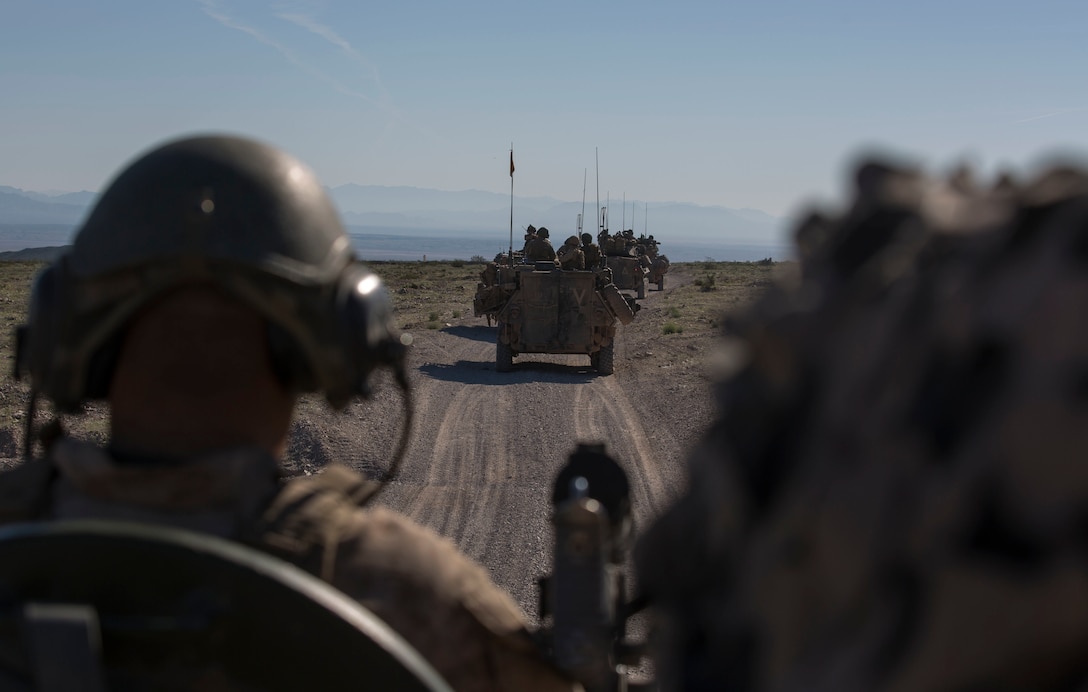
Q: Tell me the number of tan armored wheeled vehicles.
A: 3